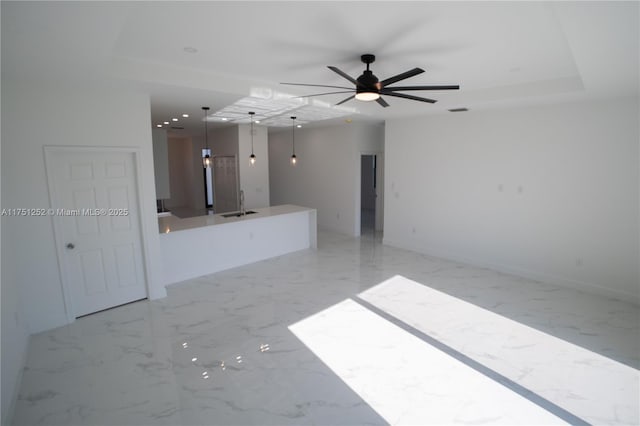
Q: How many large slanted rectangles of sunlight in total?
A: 2